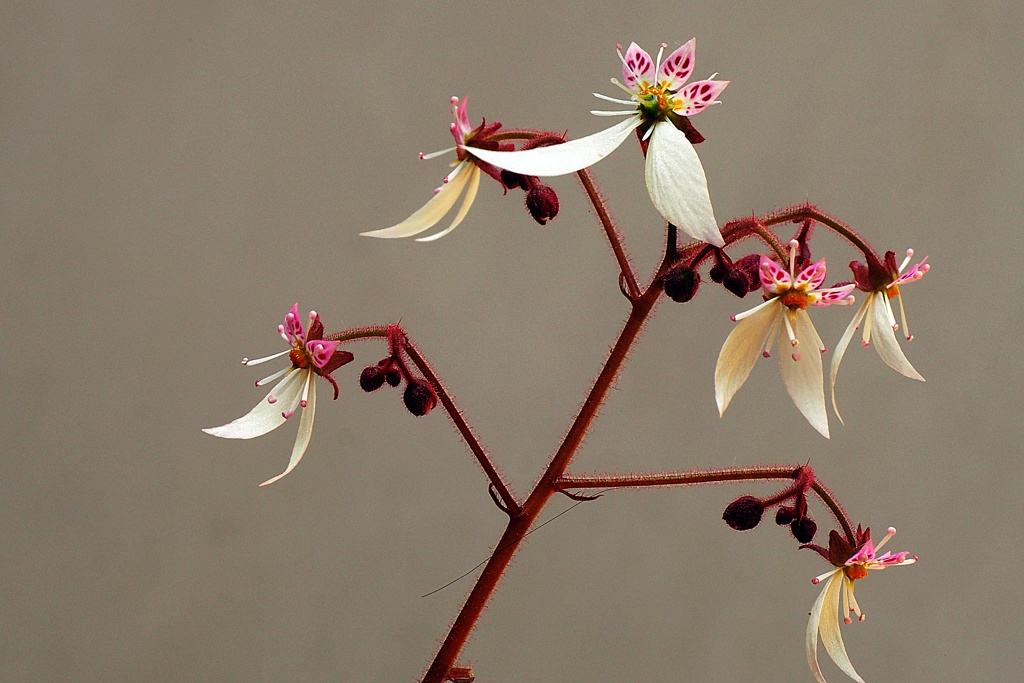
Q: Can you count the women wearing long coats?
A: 0